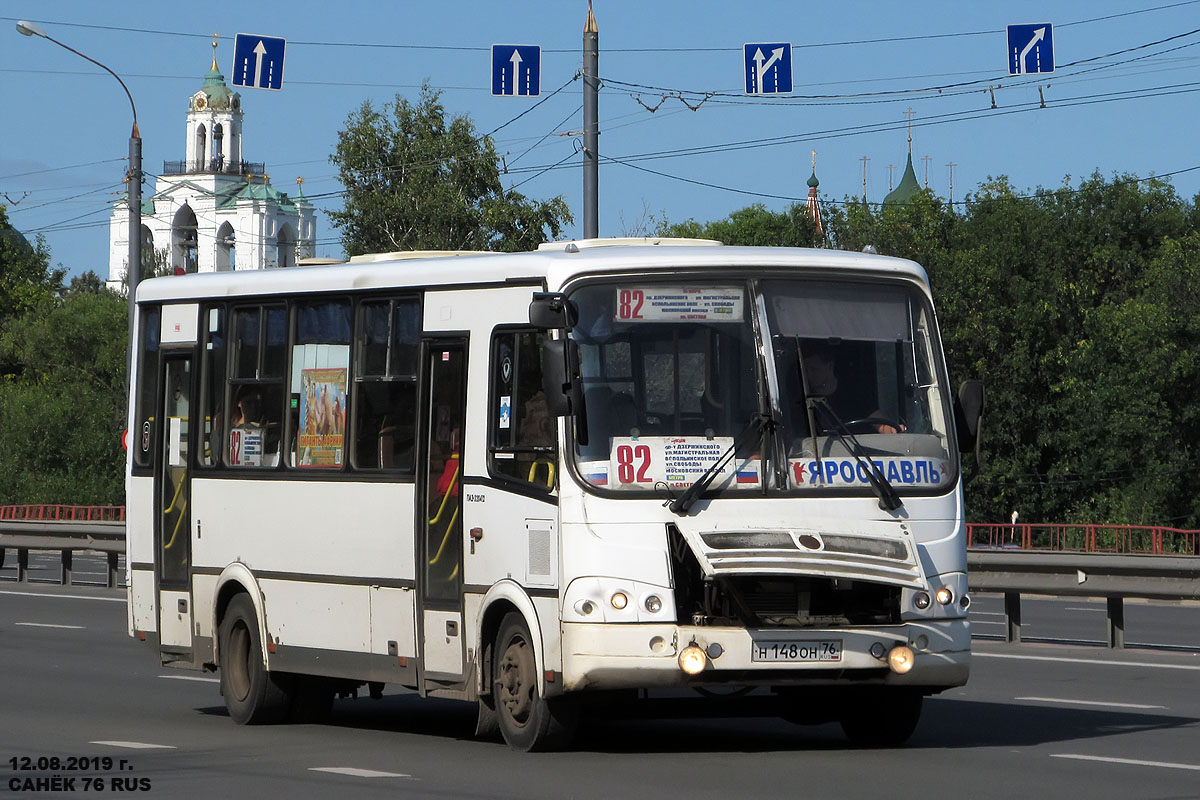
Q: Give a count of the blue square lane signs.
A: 4